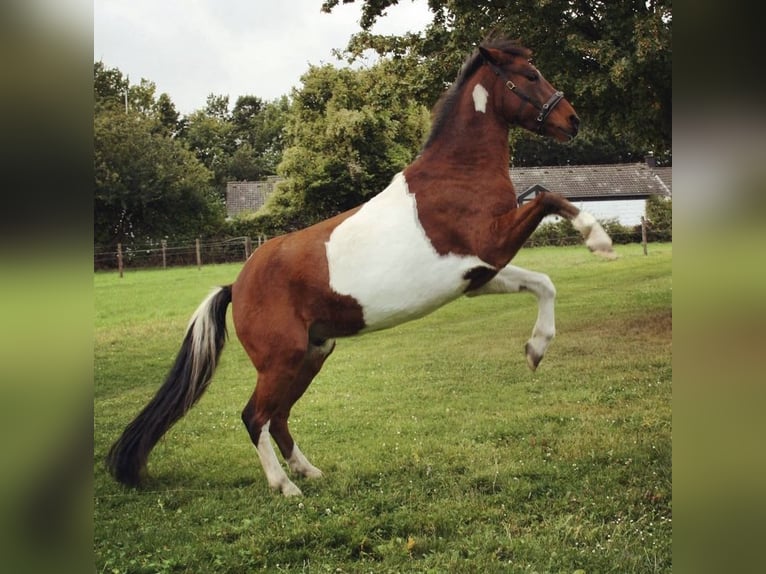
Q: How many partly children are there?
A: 0